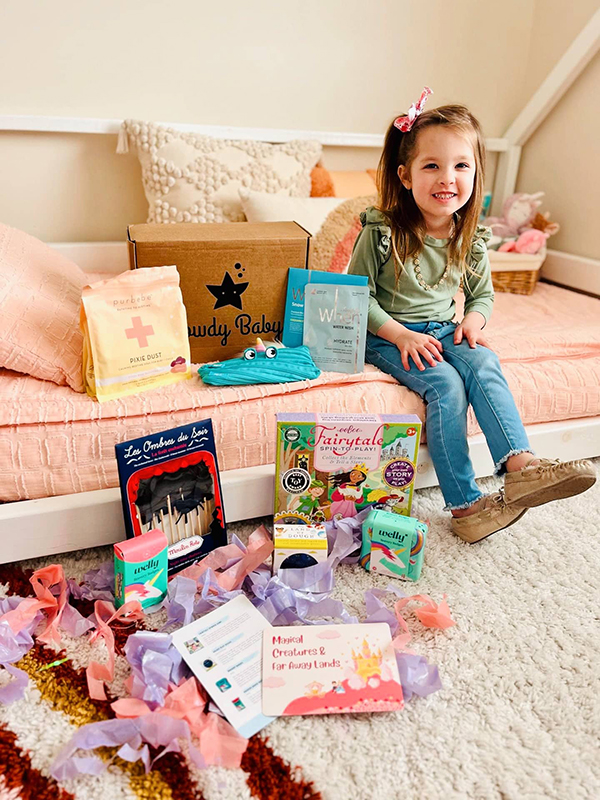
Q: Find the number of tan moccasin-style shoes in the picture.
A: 2